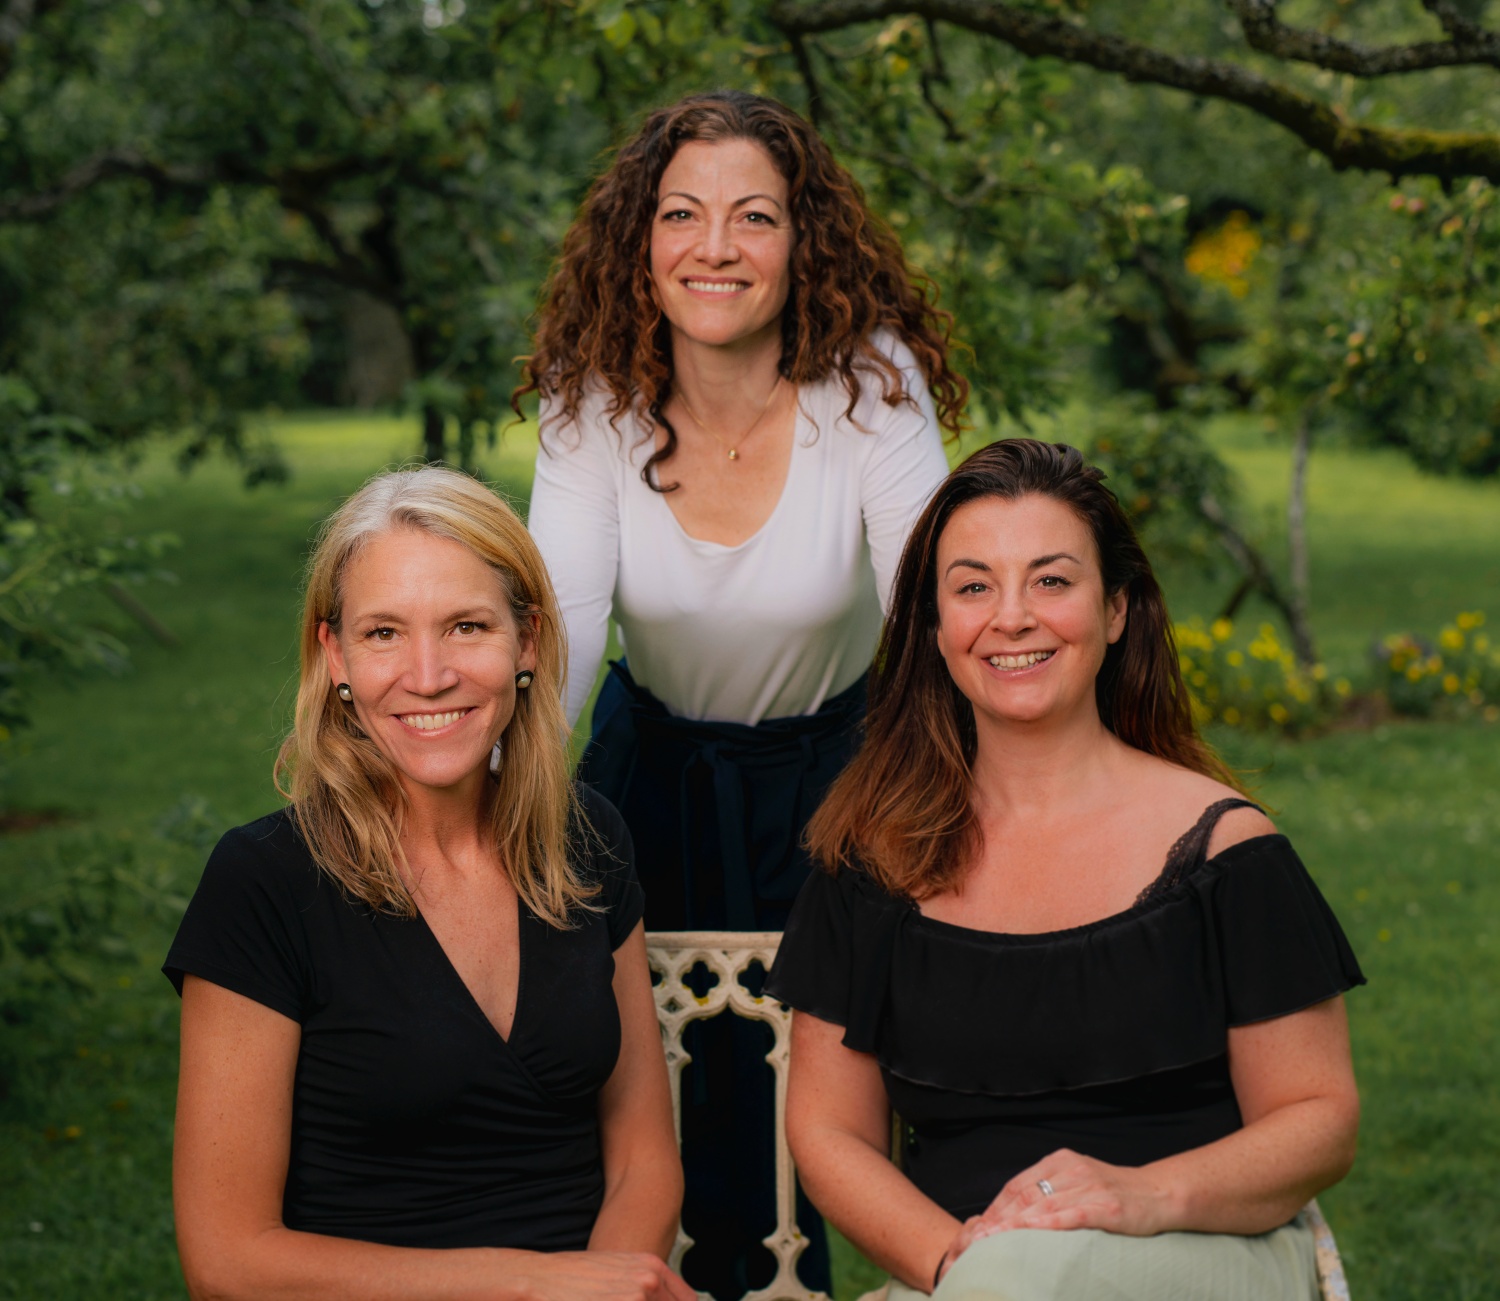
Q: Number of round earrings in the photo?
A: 2